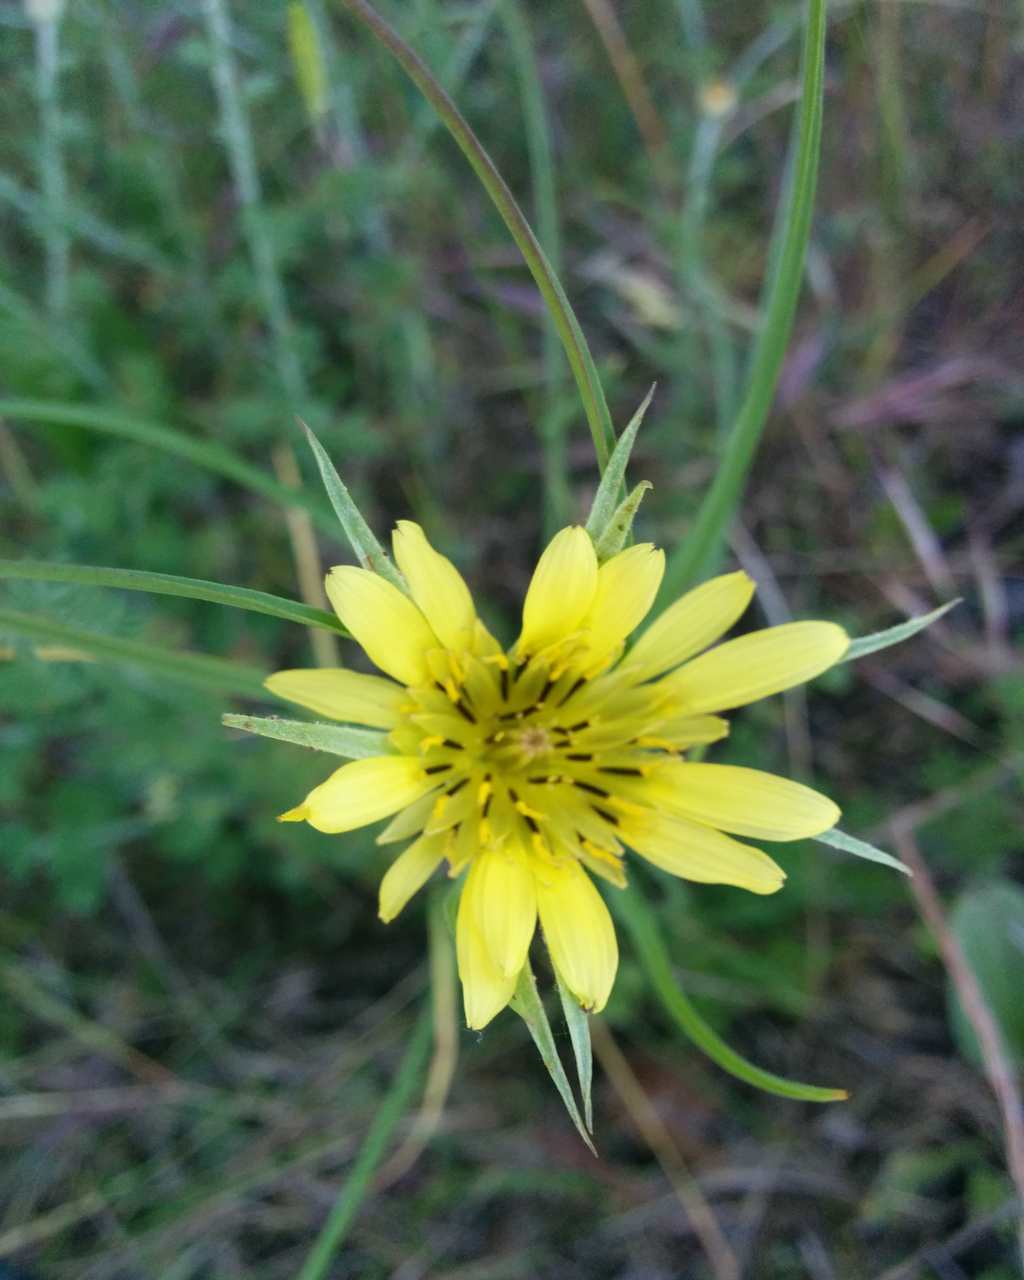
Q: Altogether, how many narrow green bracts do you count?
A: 8